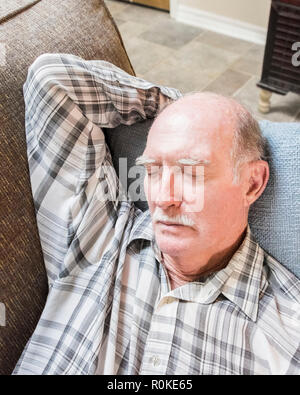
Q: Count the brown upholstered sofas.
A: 1